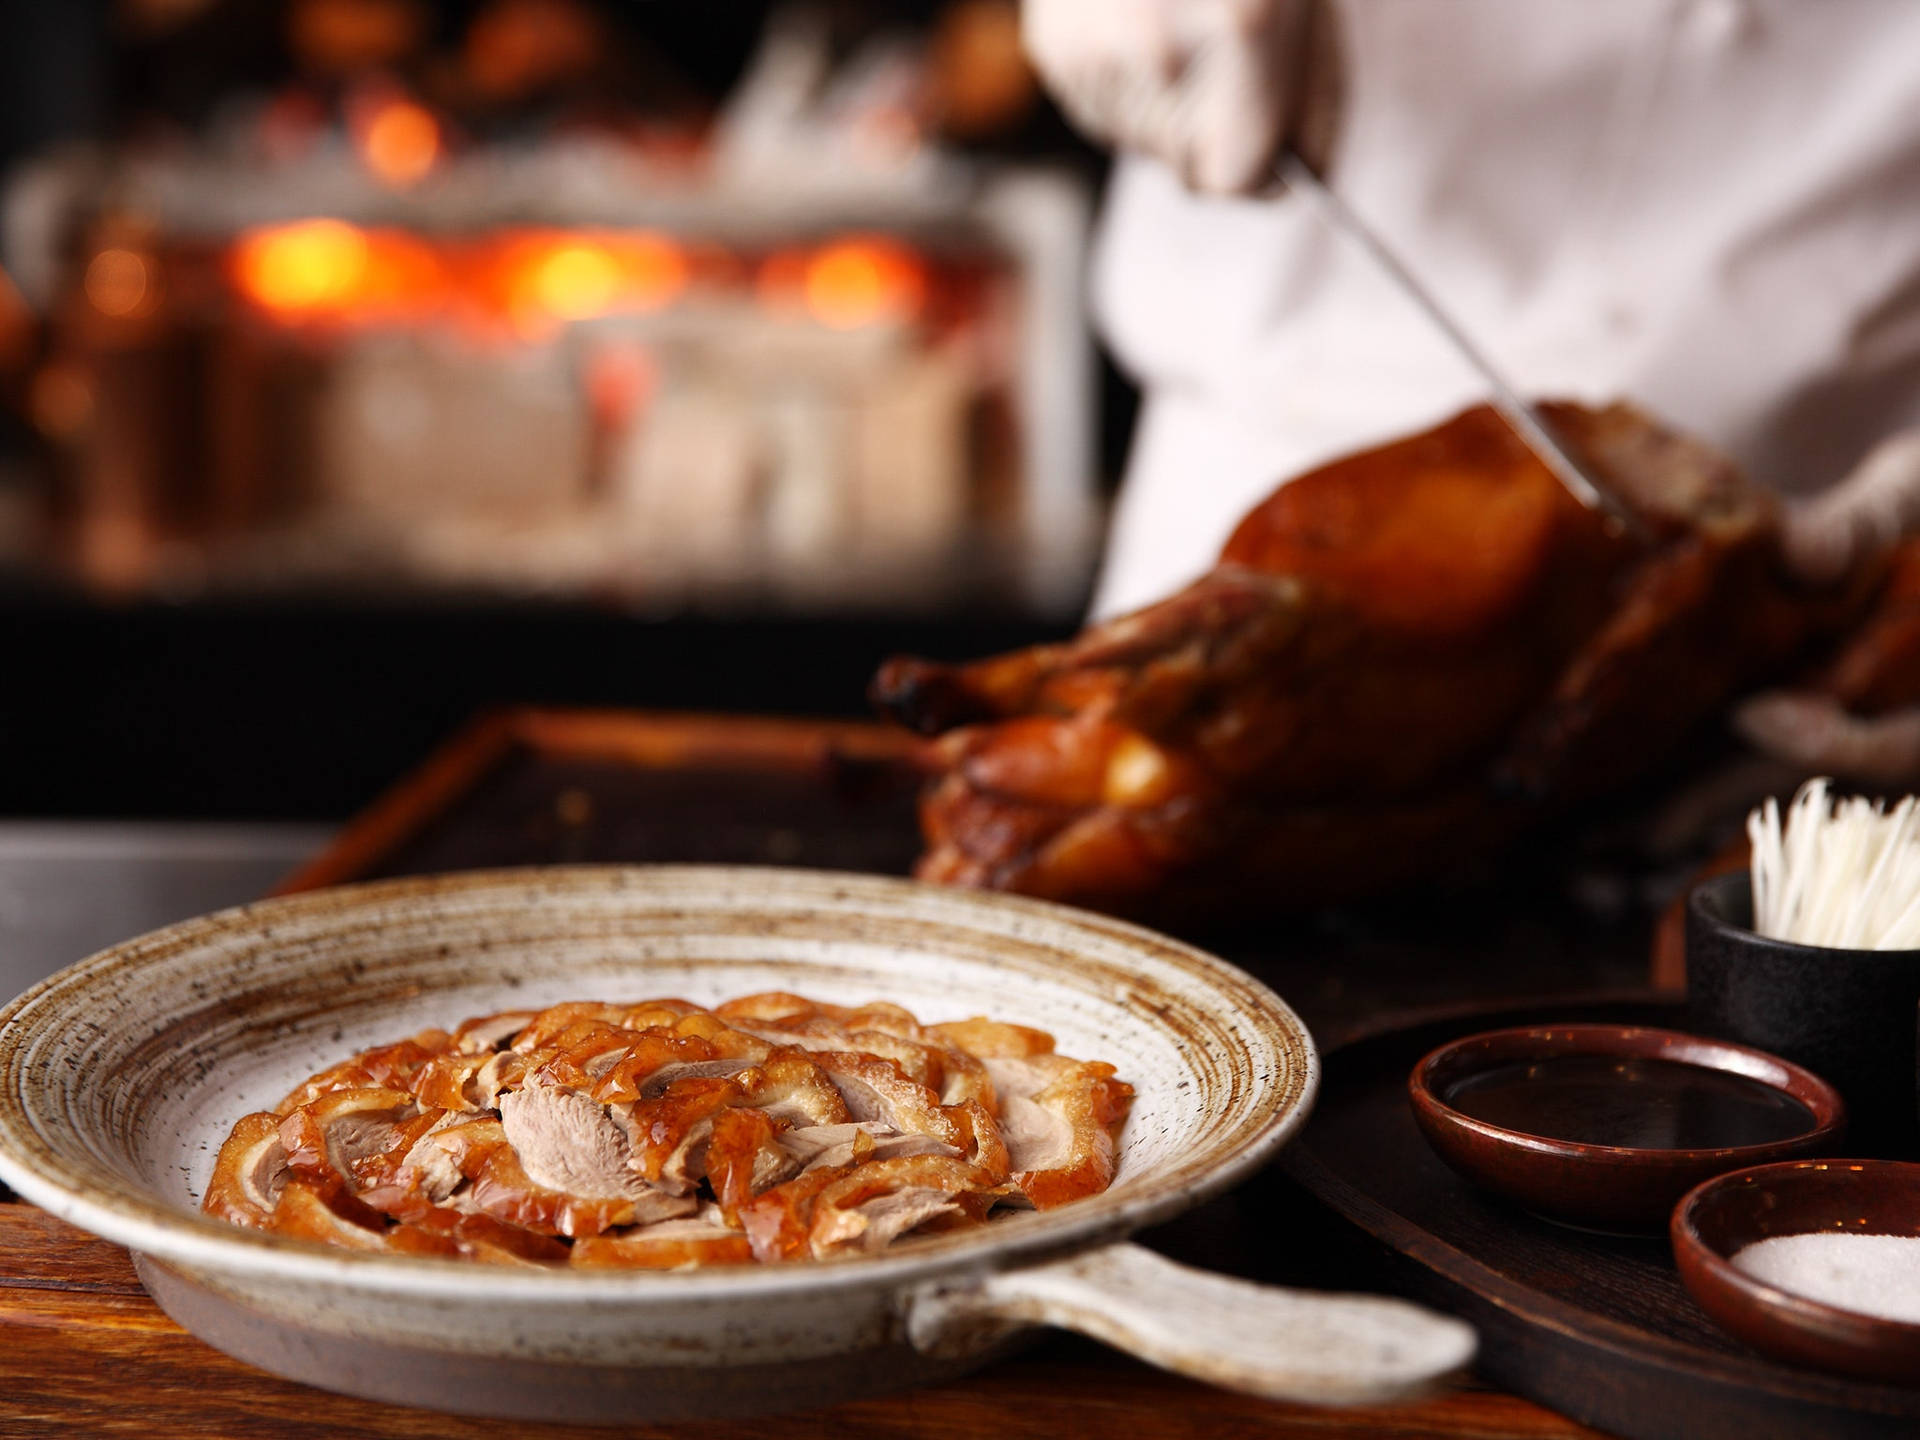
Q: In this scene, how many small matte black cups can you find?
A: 1